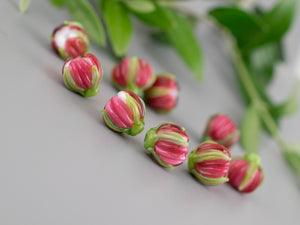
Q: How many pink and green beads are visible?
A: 9